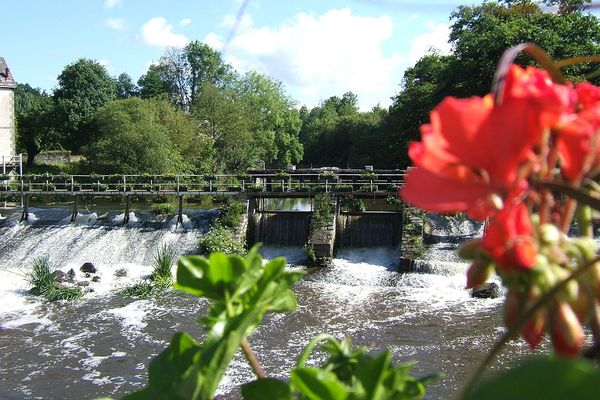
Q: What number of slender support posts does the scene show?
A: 4